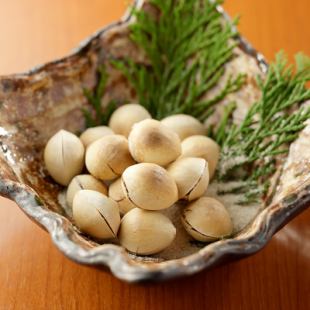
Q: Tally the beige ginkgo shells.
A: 14